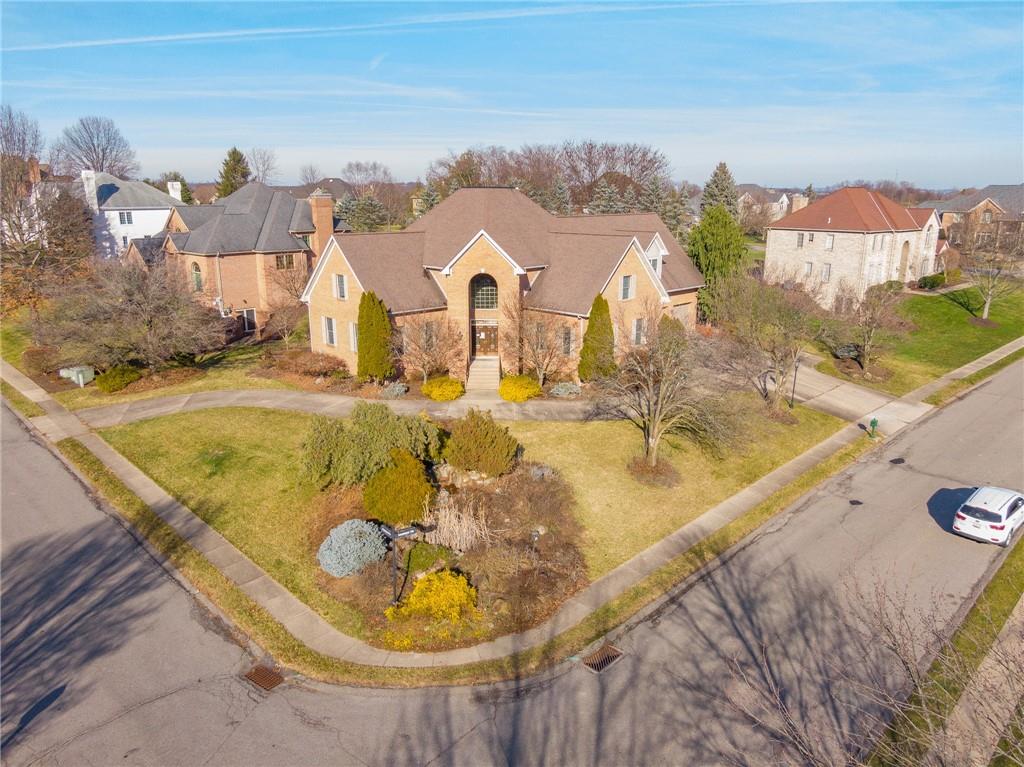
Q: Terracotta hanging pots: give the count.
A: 0